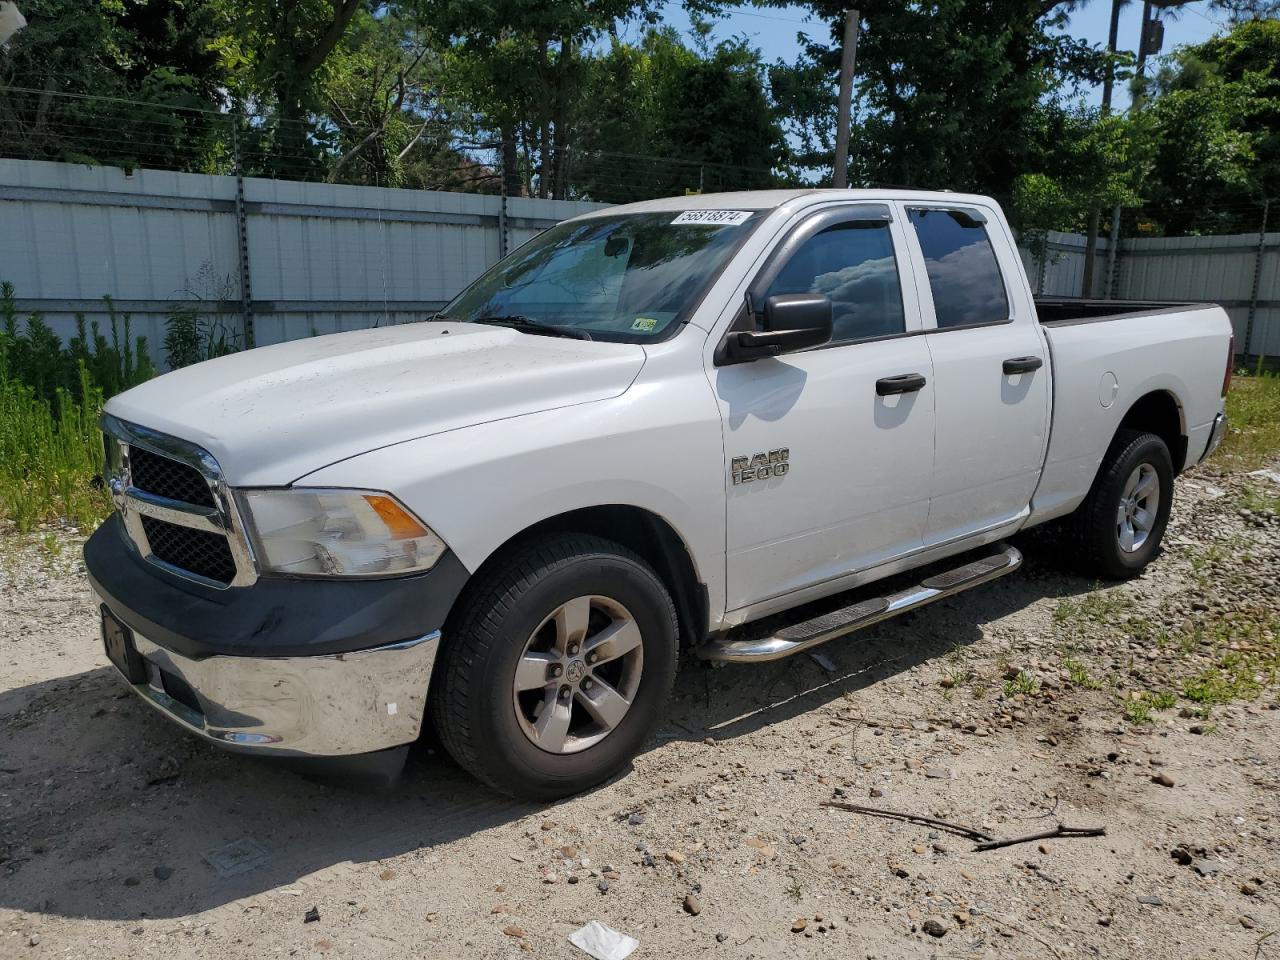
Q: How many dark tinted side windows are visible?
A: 2